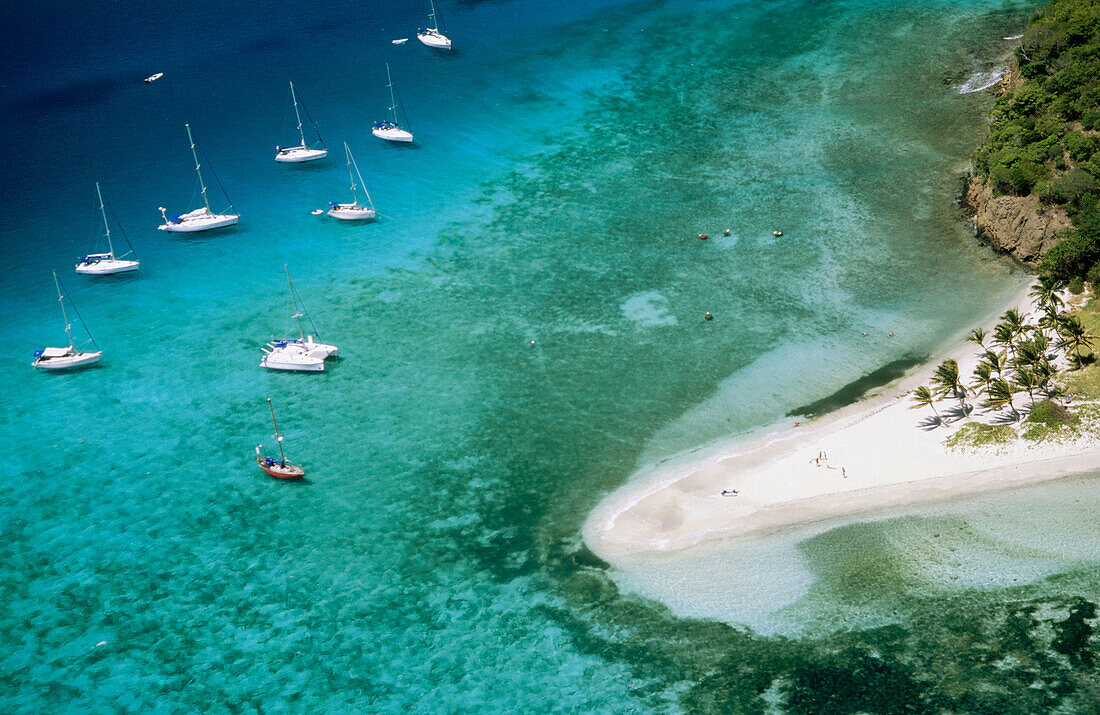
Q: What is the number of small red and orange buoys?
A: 4